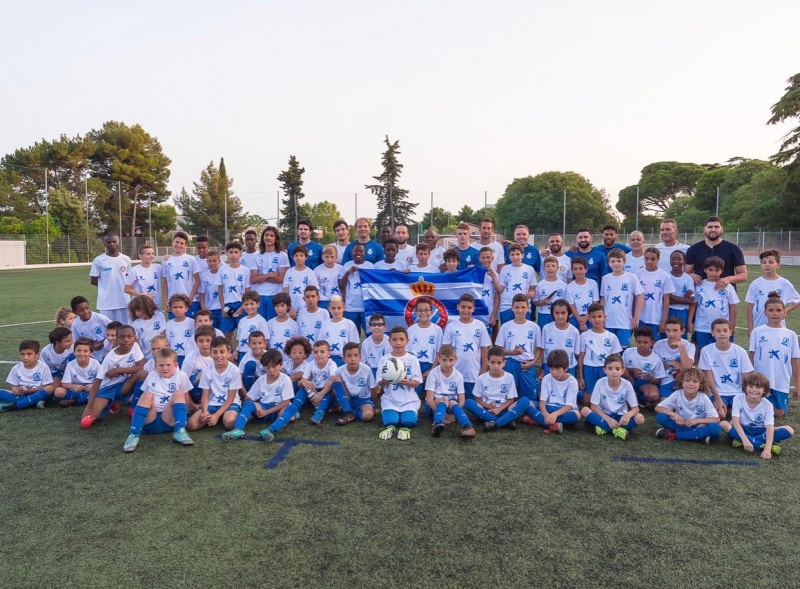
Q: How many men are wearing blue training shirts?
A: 6